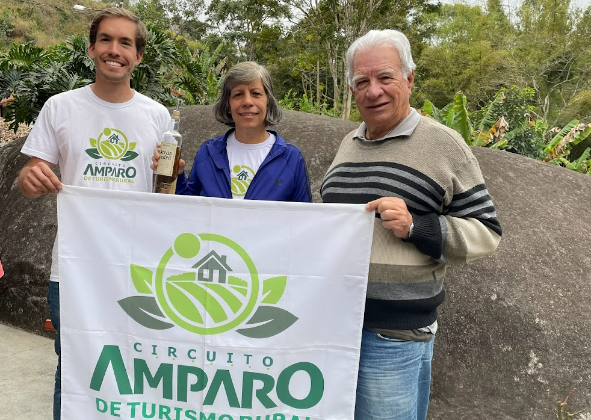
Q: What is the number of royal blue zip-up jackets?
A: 1